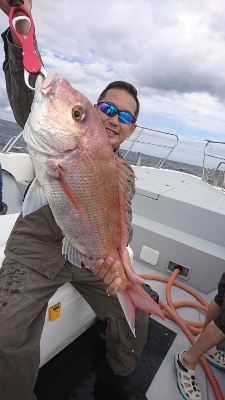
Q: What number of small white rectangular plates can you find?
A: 1